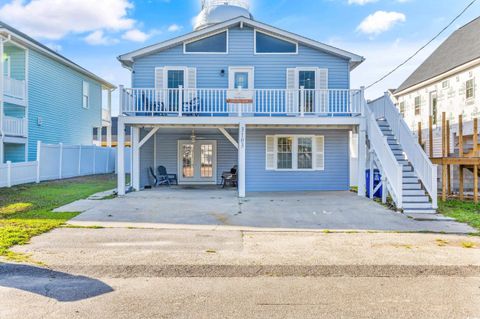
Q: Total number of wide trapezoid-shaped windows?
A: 2